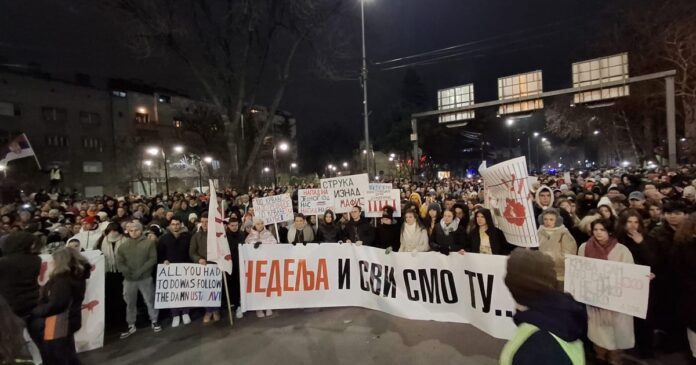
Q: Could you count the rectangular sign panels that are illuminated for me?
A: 3